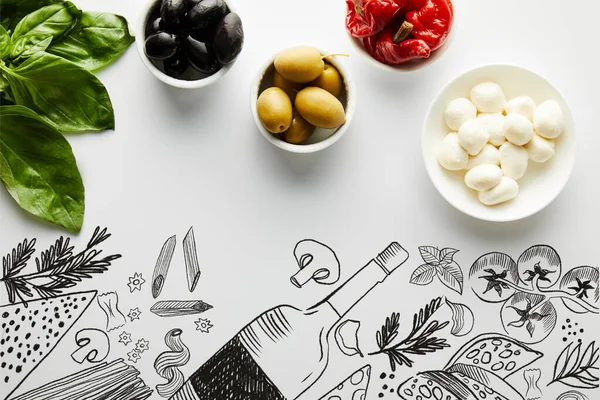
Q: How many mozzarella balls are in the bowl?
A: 13